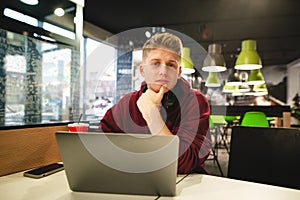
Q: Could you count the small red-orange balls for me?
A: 0